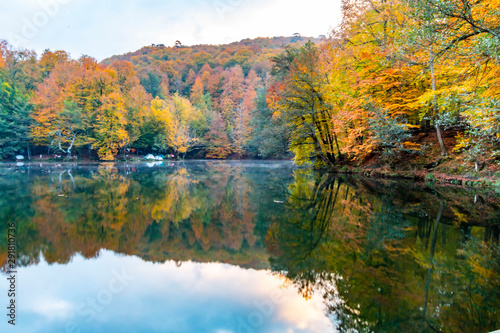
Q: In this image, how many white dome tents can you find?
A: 2